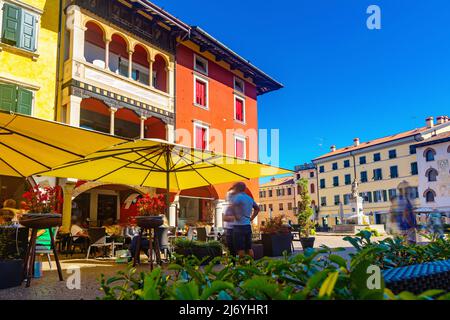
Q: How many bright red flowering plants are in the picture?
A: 2